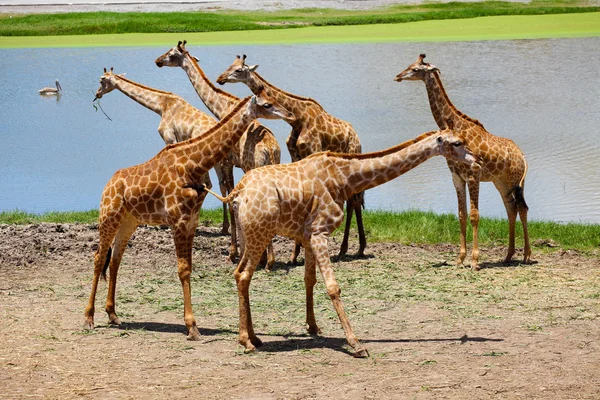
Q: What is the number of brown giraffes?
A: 6